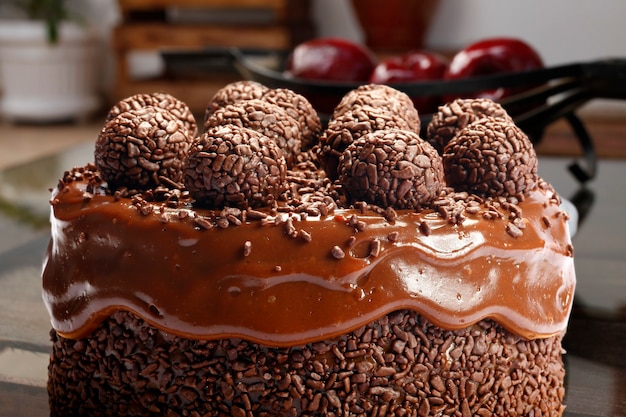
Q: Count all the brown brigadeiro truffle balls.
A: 11